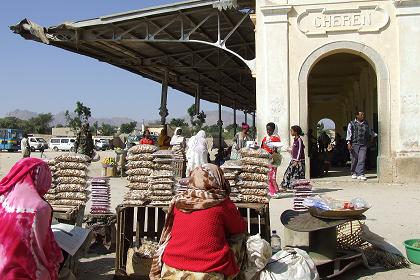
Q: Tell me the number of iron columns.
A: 6